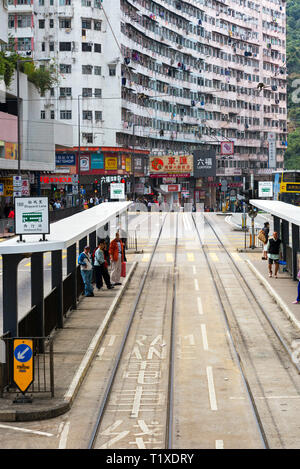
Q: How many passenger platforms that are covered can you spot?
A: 2